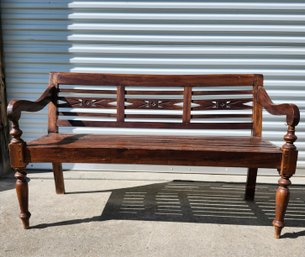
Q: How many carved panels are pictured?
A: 3